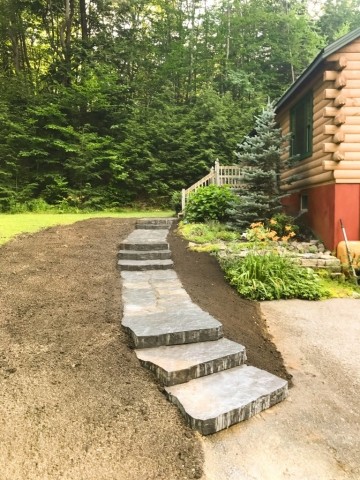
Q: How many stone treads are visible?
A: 8